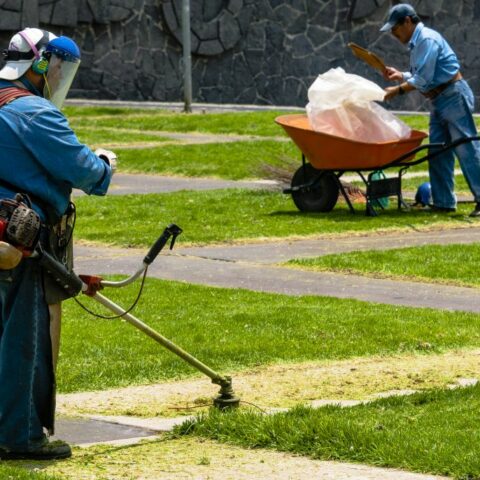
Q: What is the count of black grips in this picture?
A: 1